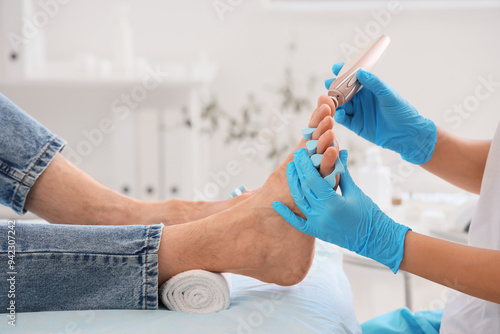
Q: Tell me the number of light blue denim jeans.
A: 1